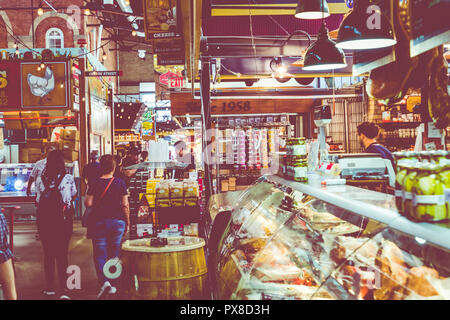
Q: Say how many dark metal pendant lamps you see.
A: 3